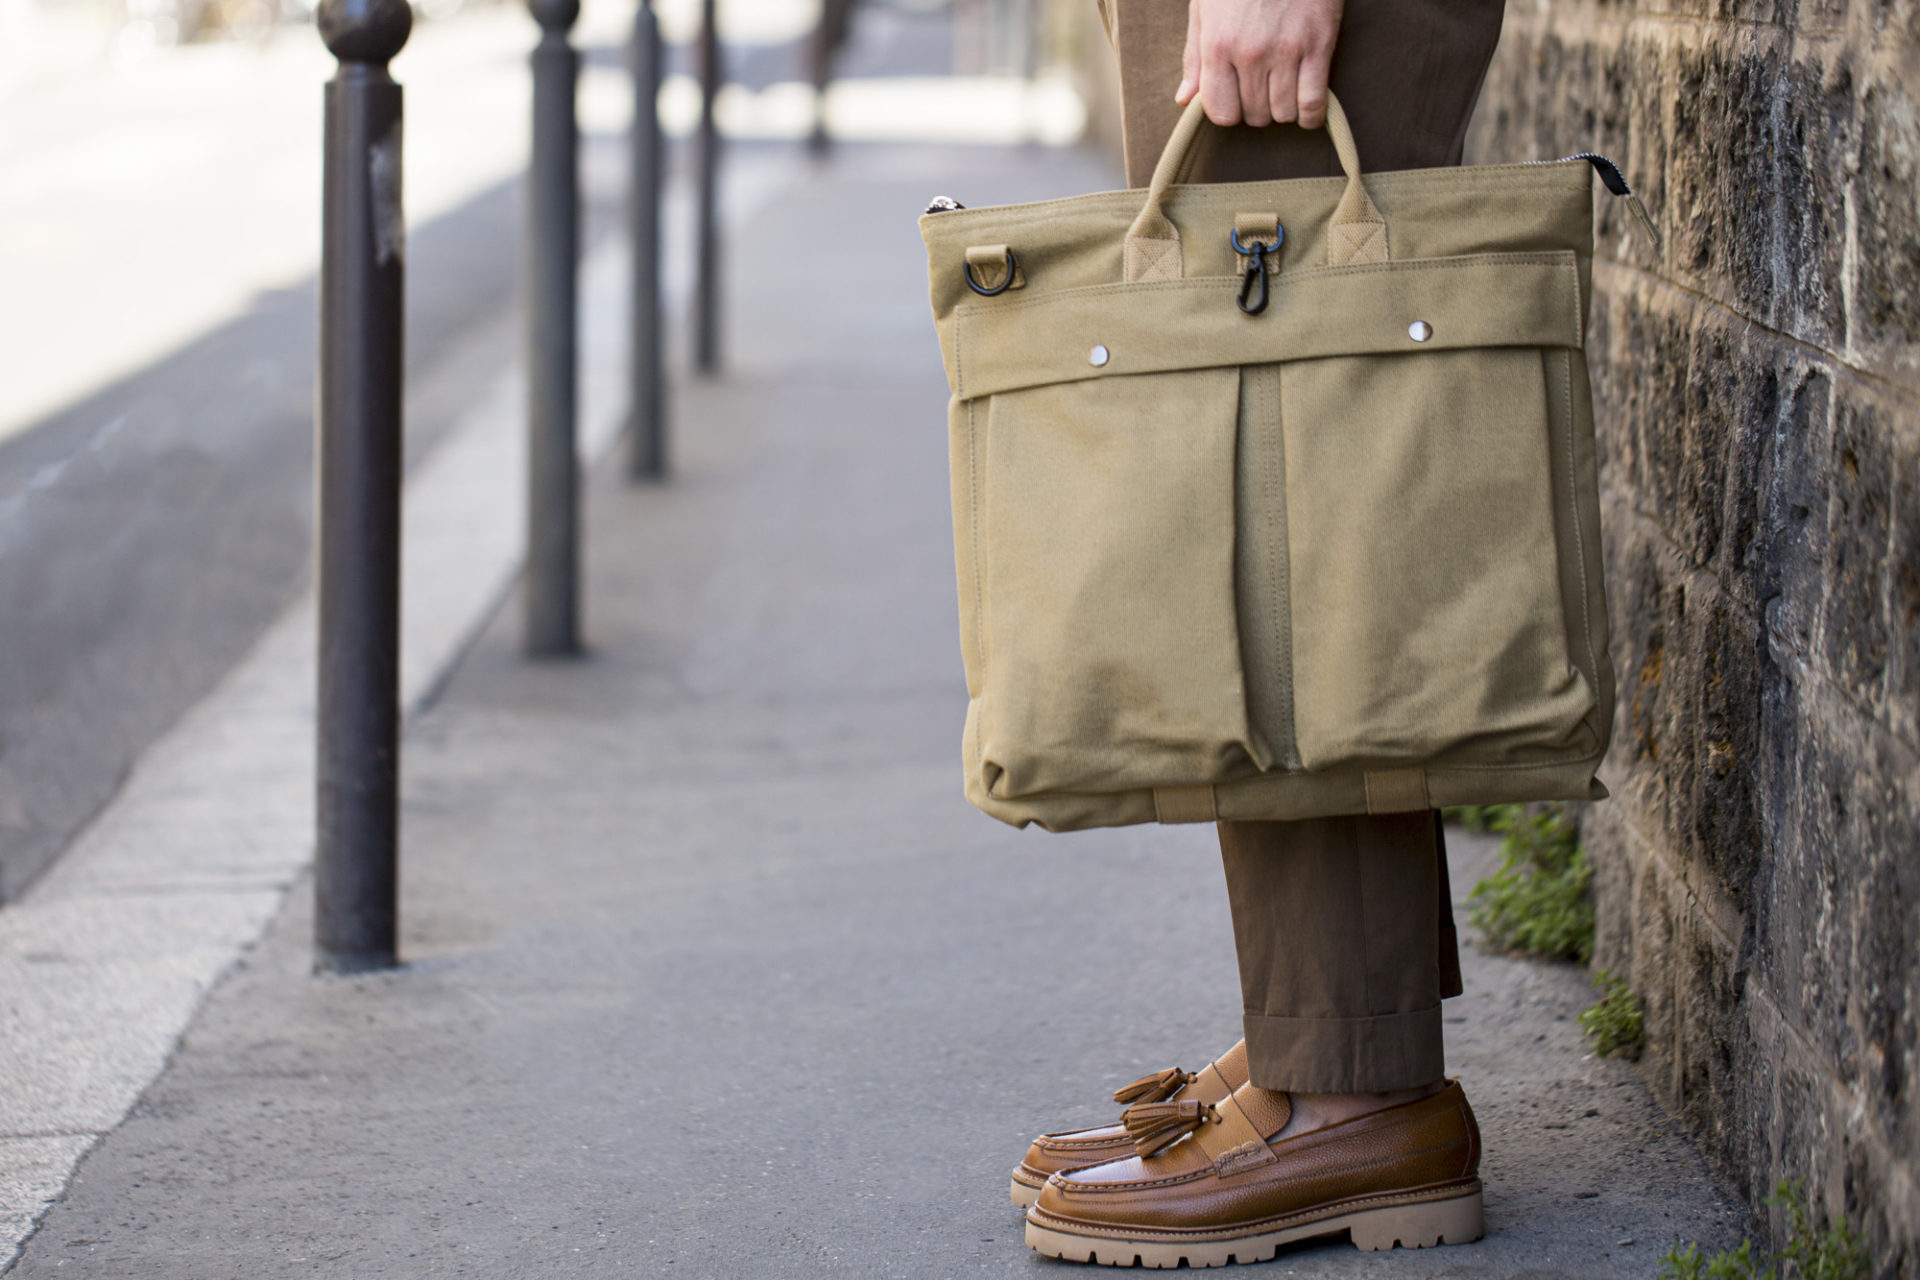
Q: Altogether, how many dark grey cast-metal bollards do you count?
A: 4